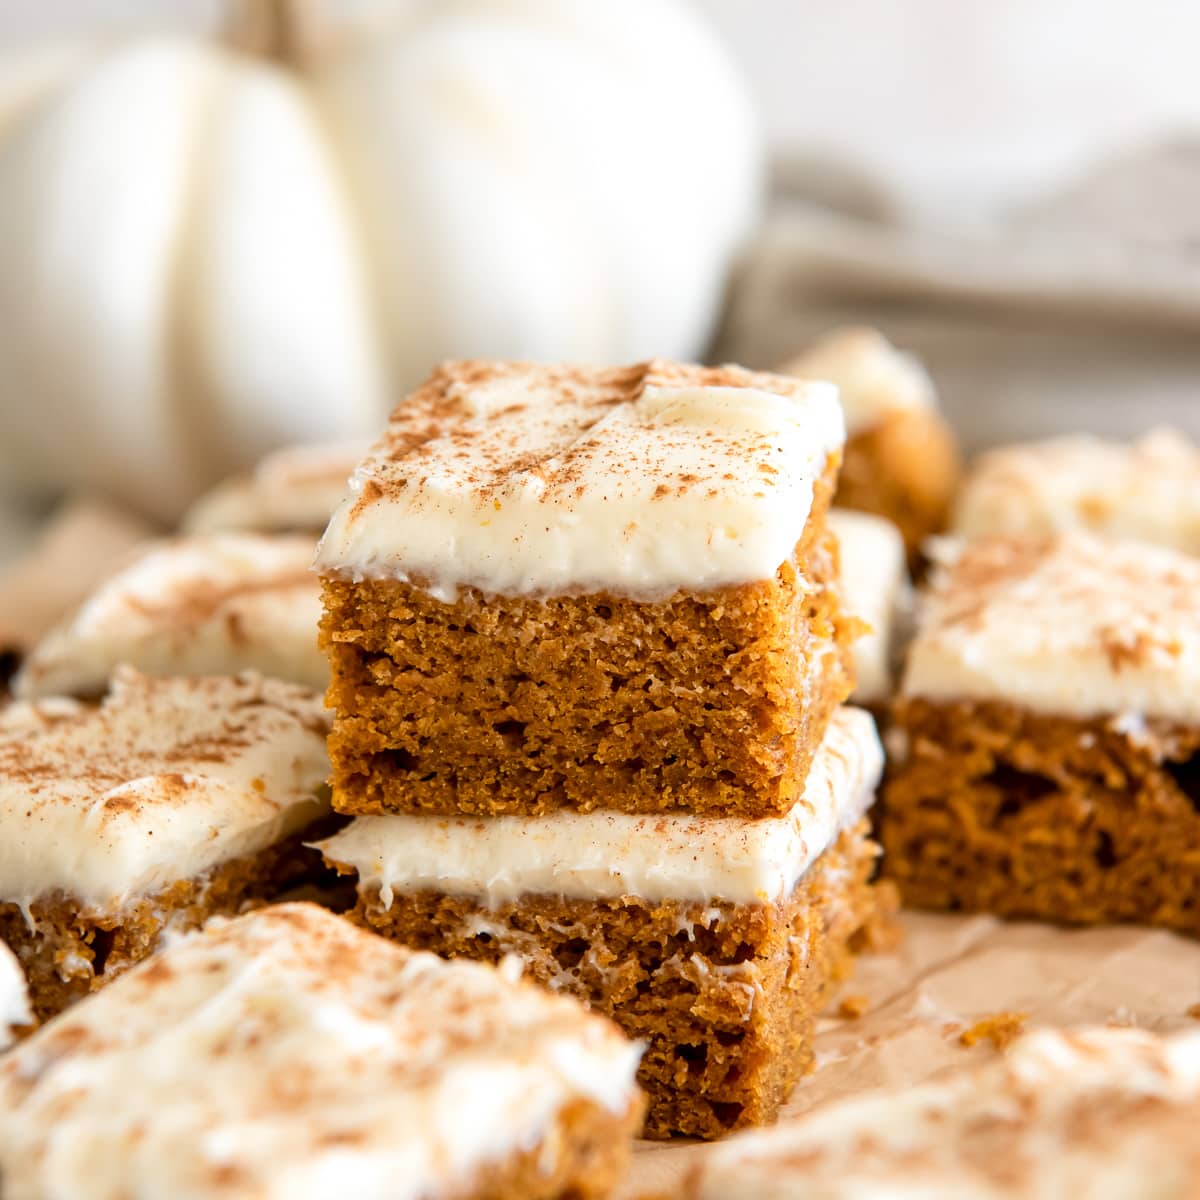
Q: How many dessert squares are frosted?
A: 12